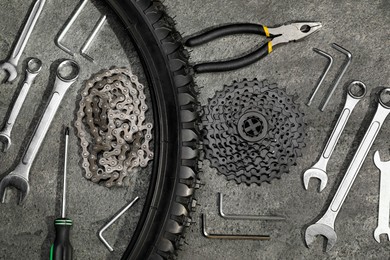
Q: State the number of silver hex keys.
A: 7